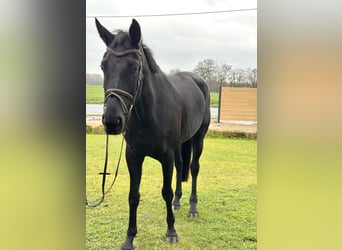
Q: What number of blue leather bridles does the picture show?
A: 0